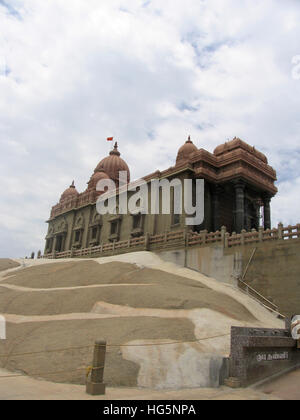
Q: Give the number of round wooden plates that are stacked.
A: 0